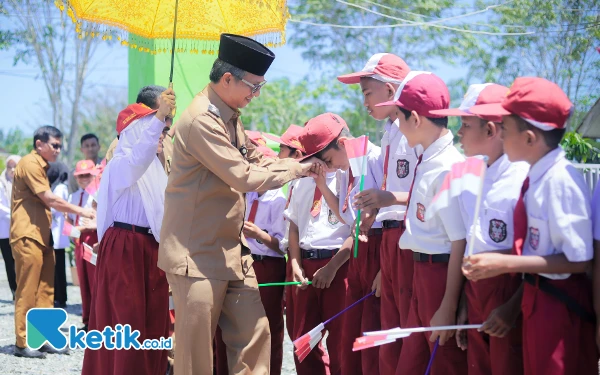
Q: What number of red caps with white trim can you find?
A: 4